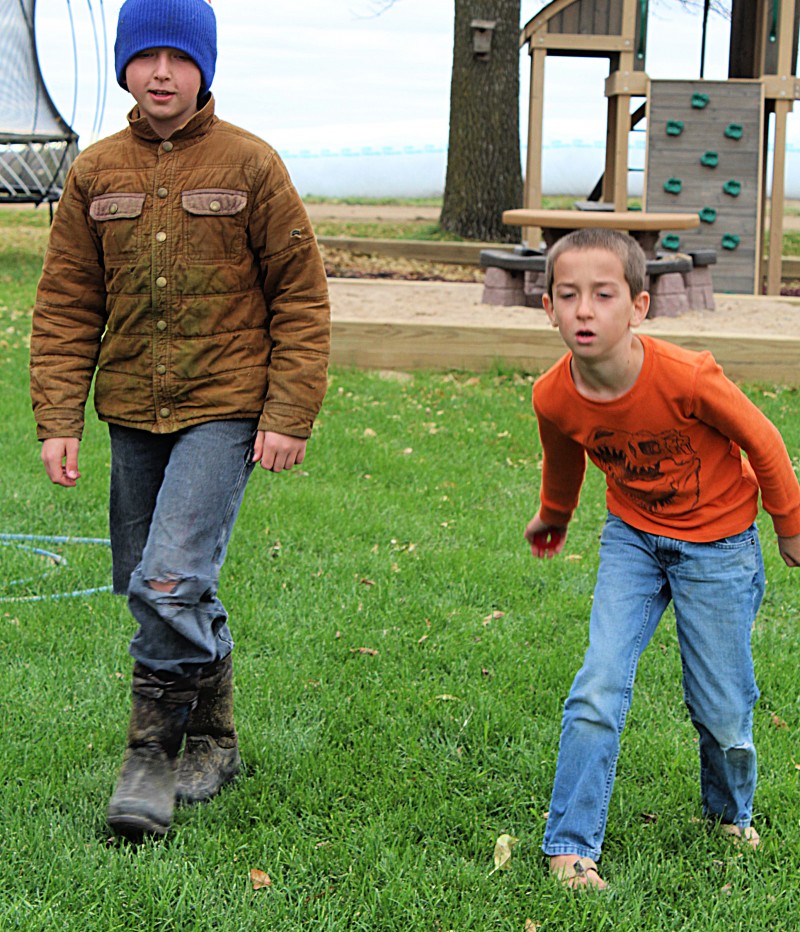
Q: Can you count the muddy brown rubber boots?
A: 2